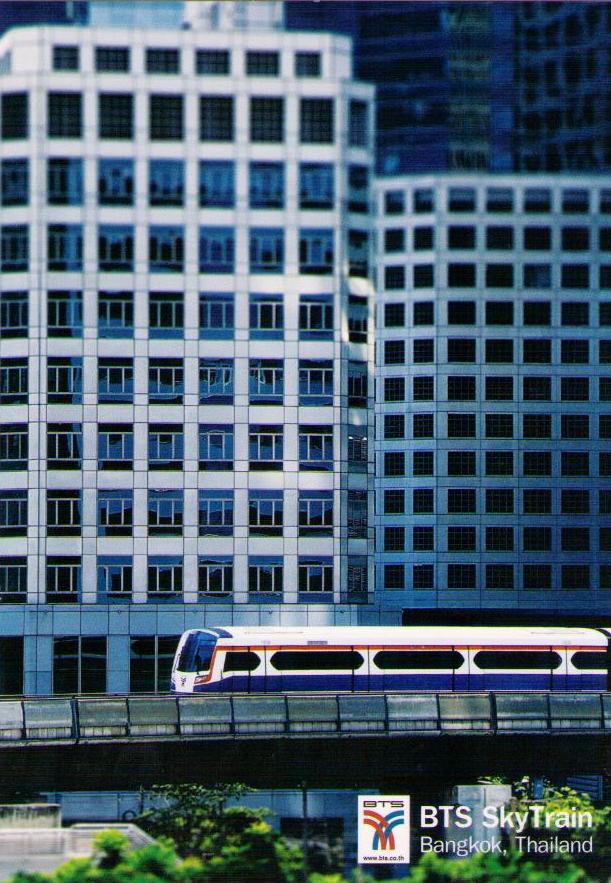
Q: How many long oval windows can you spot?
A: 3